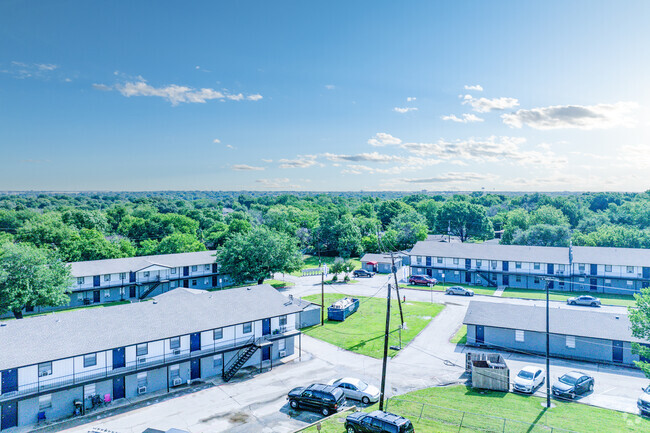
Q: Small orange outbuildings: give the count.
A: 0